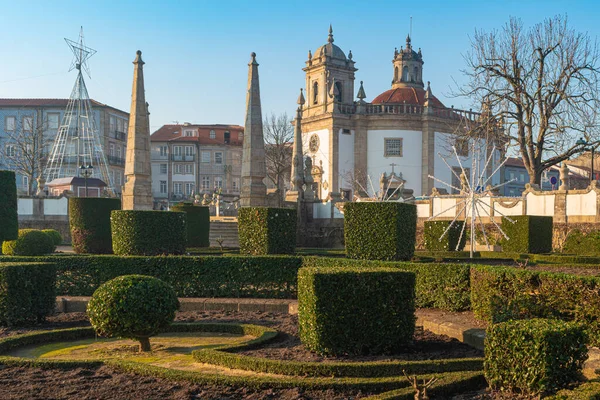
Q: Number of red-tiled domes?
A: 1